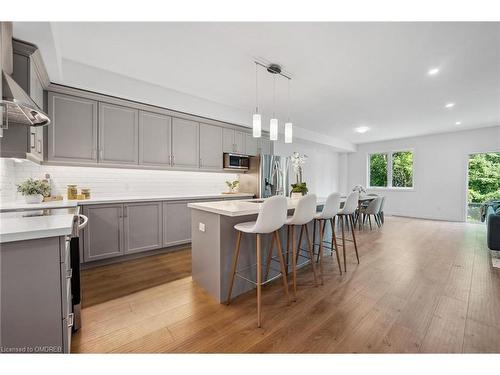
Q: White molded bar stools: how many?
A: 4